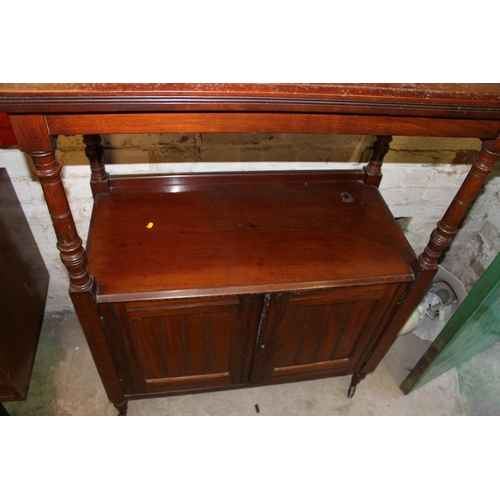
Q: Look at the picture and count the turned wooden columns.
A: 4